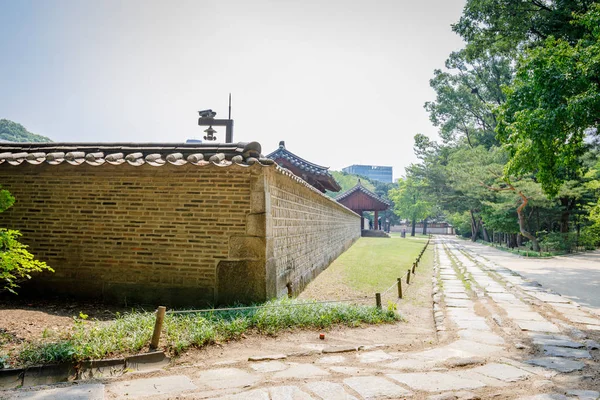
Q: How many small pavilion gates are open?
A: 1